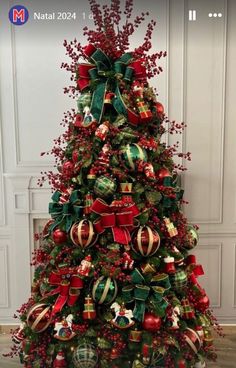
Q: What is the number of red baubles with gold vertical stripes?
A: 4